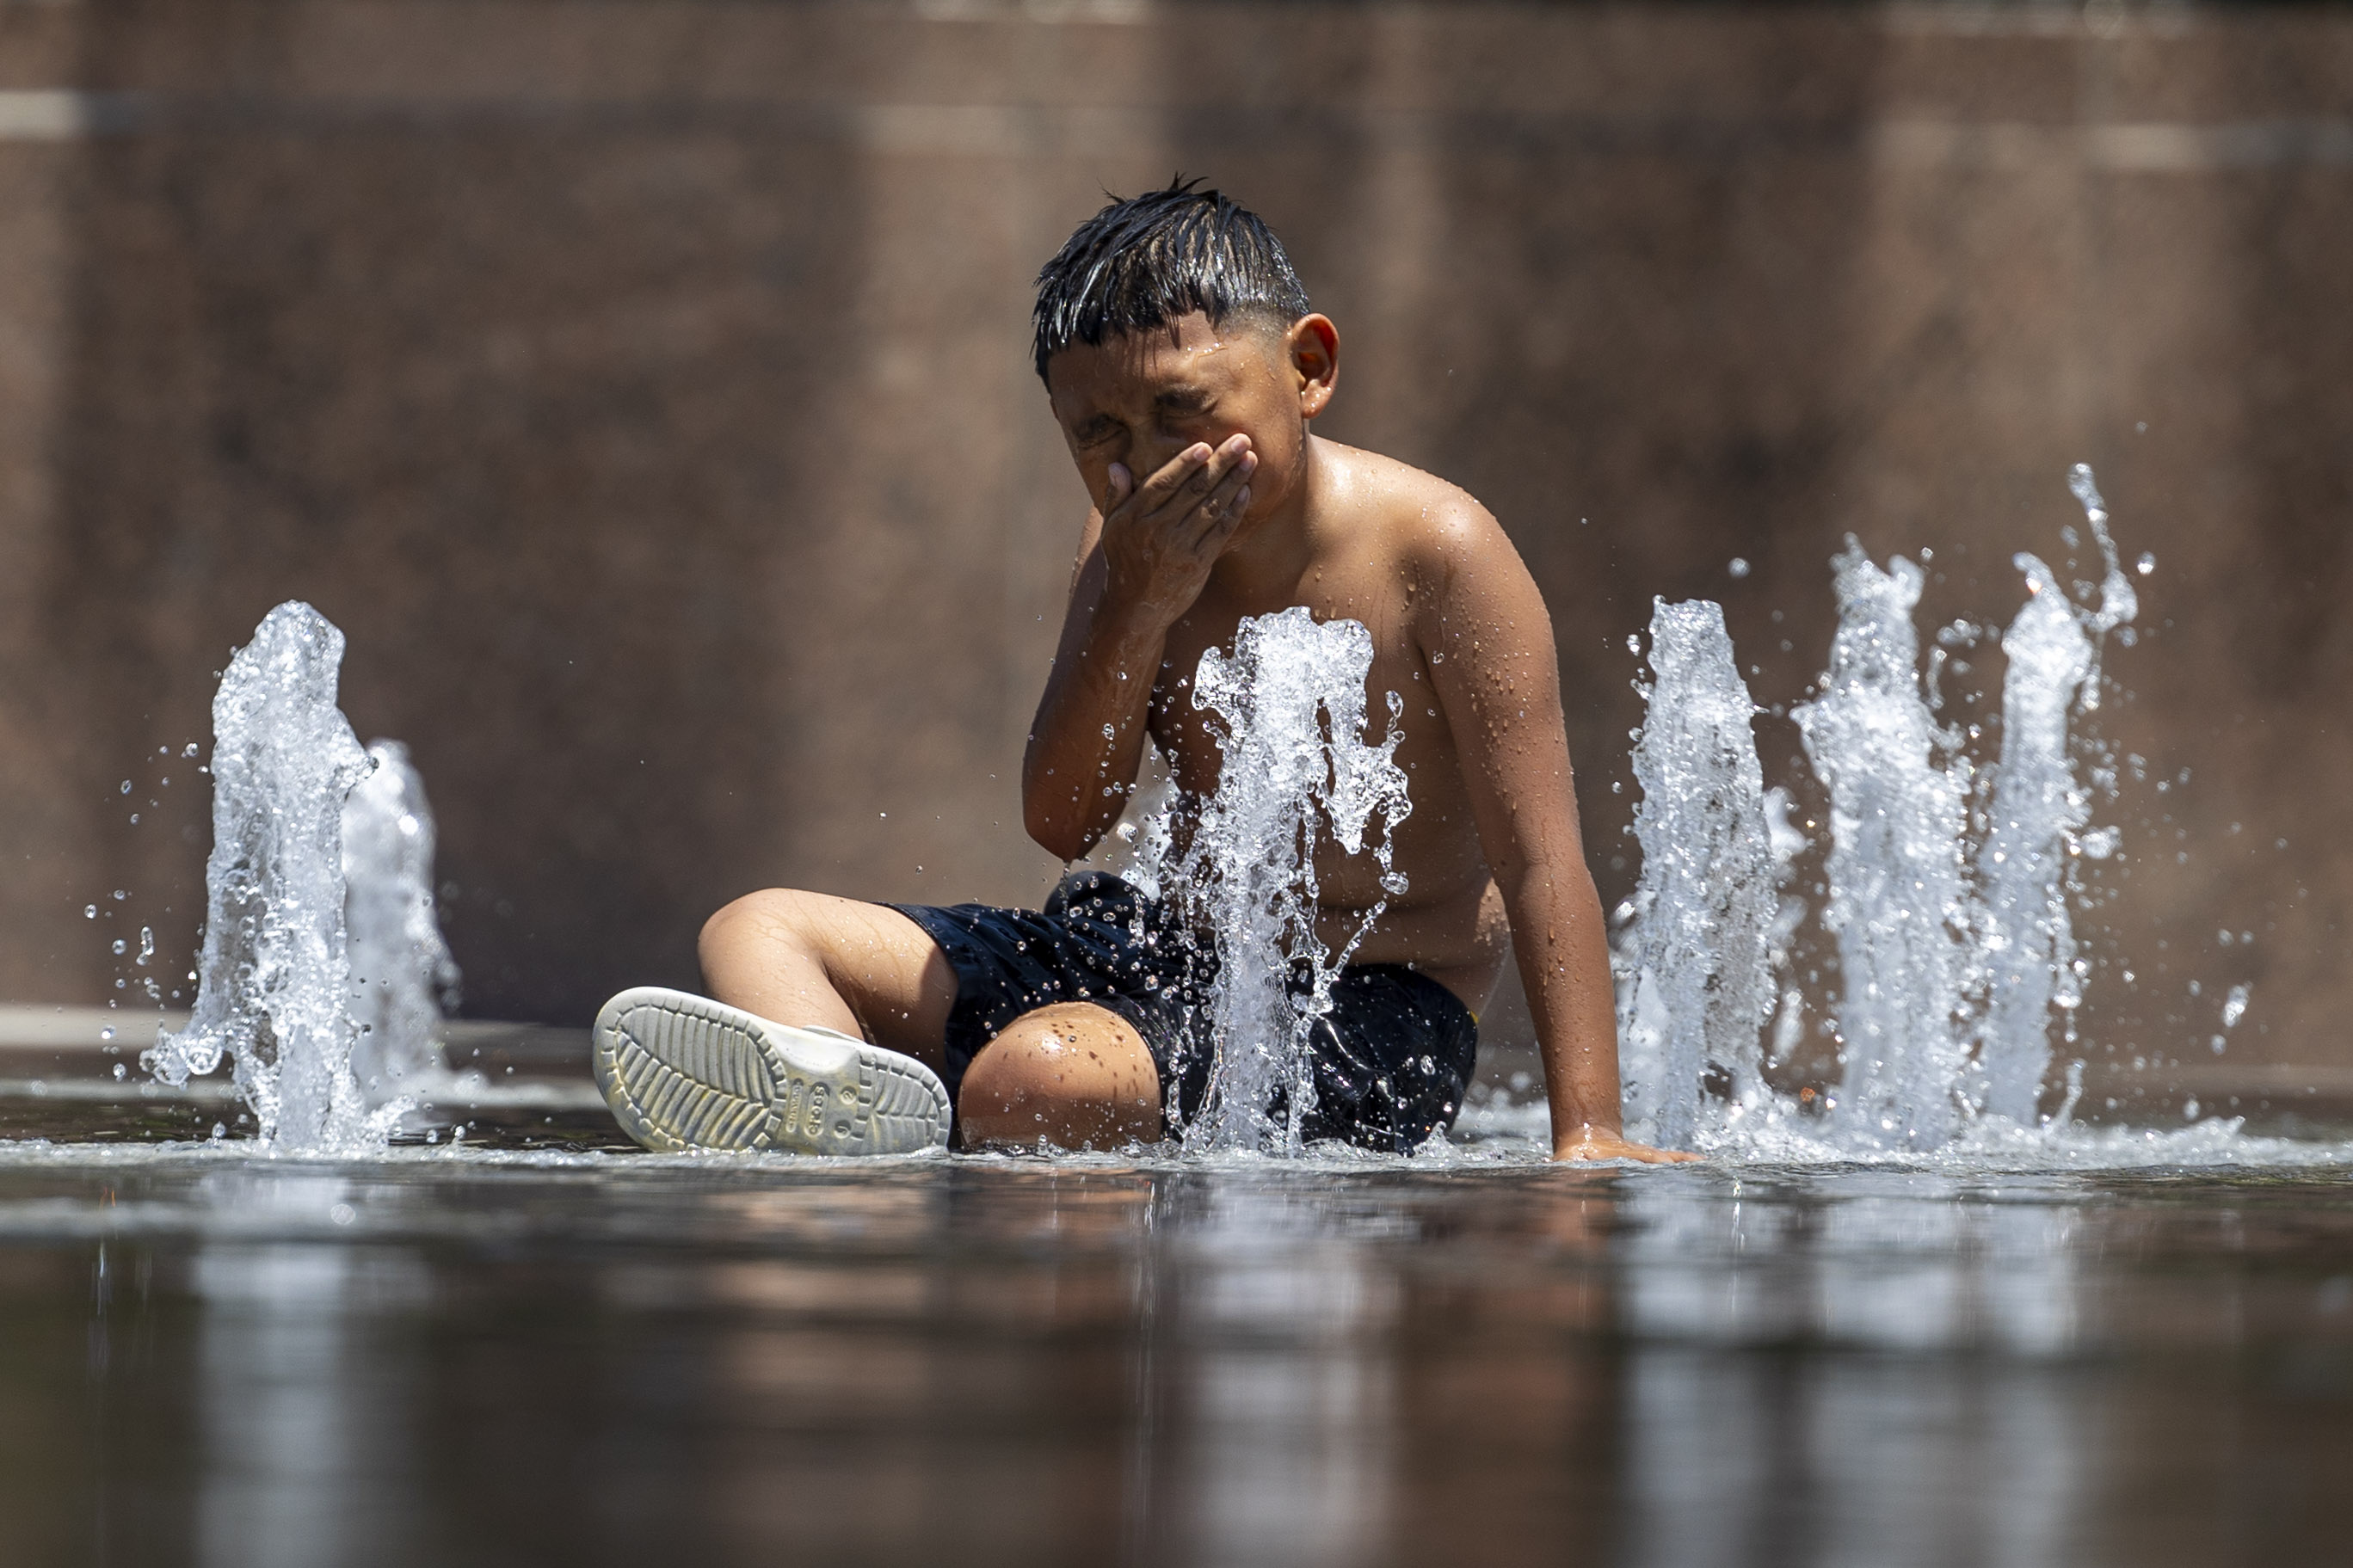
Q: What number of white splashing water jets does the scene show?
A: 6